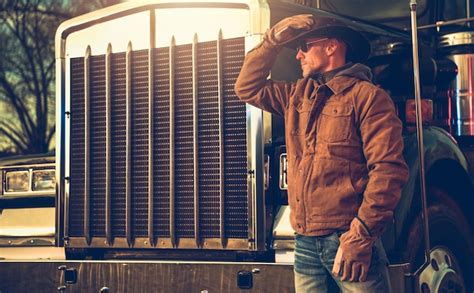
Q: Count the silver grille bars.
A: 7